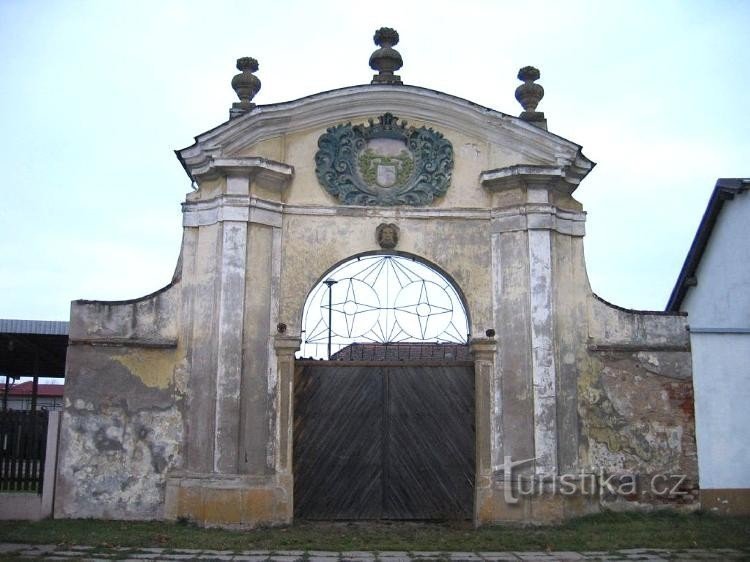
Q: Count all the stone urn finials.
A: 3